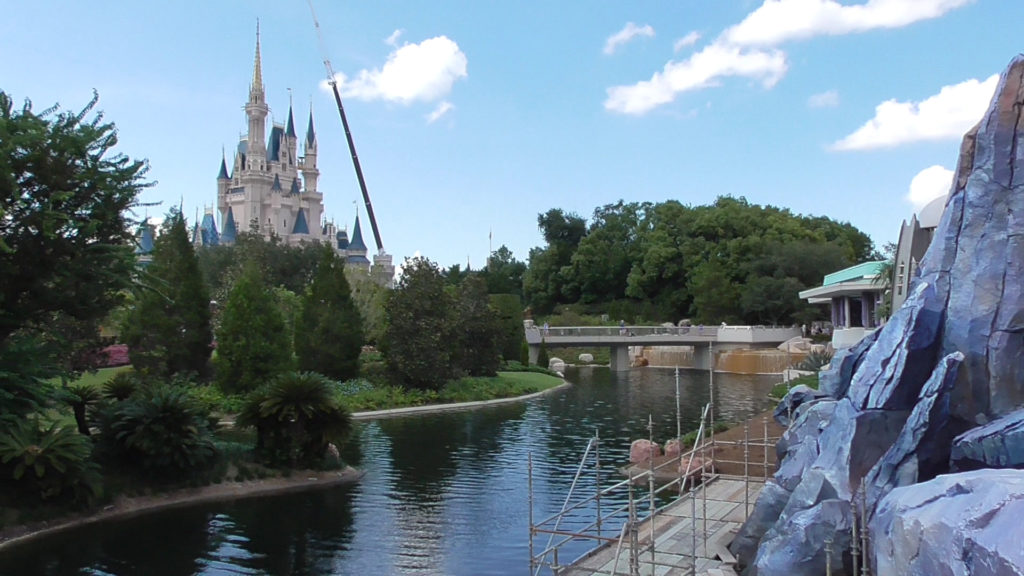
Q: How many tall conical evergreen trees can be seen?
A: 3